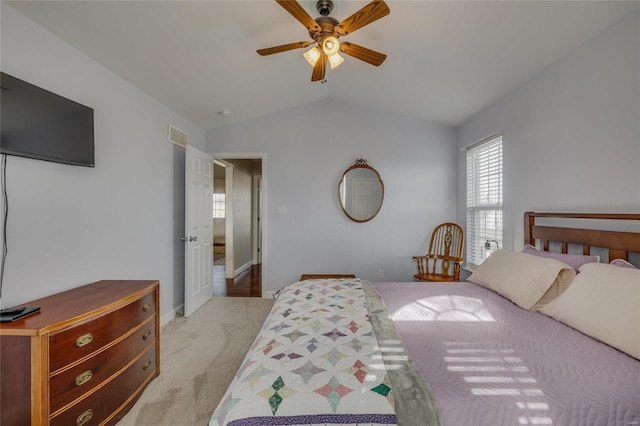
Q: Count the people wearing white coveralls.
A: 0